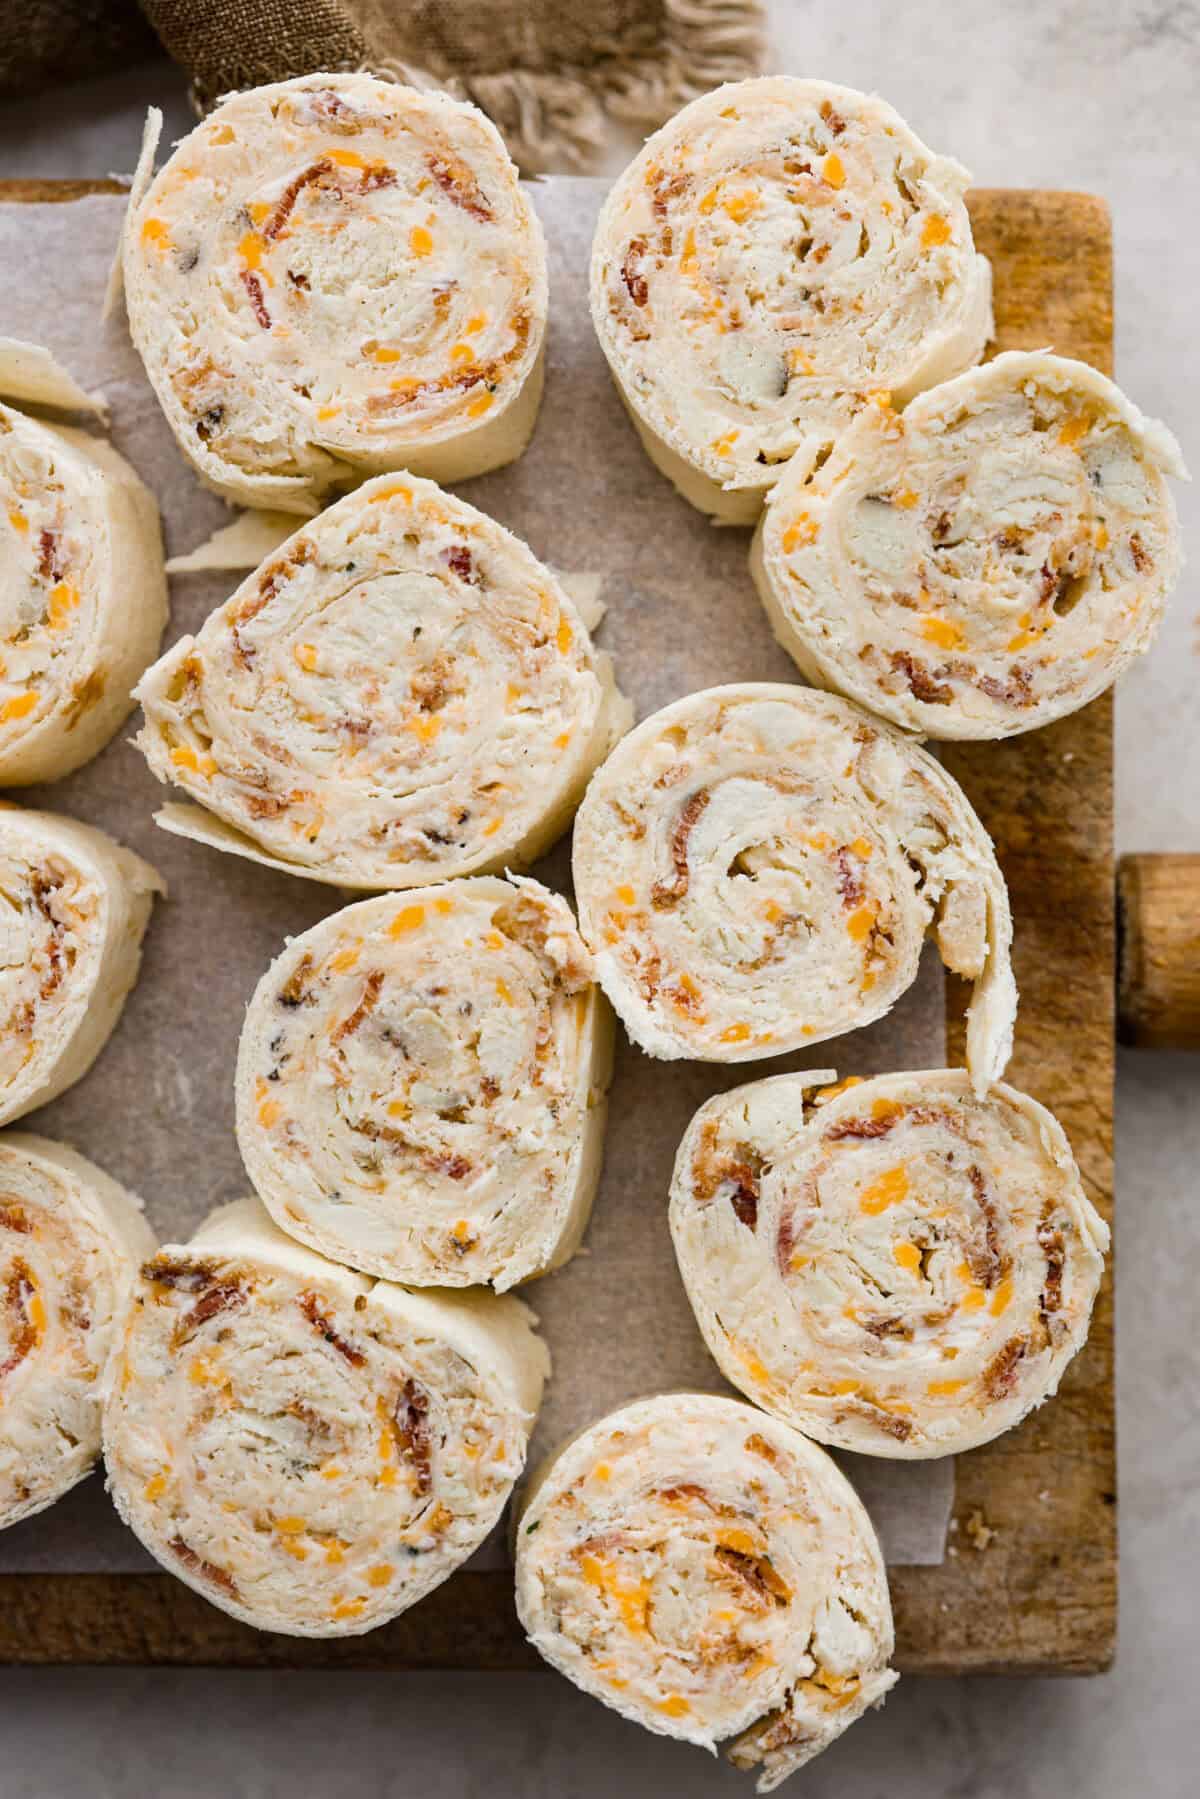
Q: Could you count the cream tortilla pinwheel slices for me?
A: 12